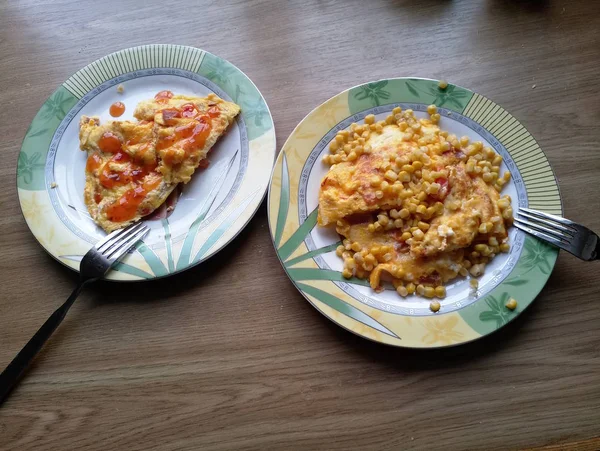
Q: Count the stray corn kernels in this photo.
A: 3